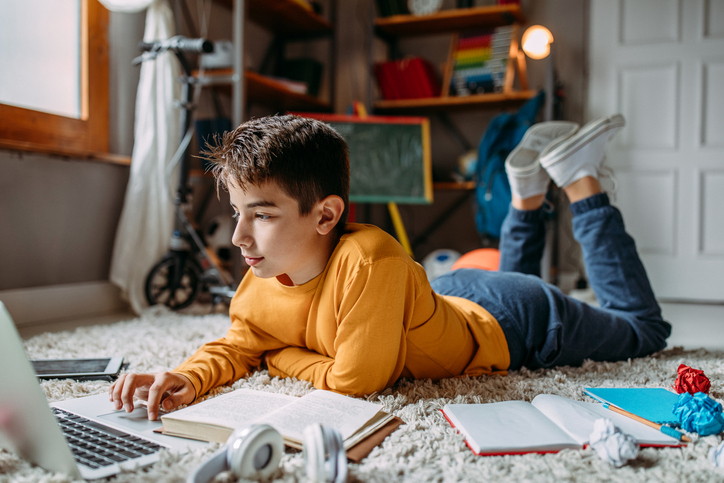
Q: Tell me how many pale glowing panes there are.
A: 1